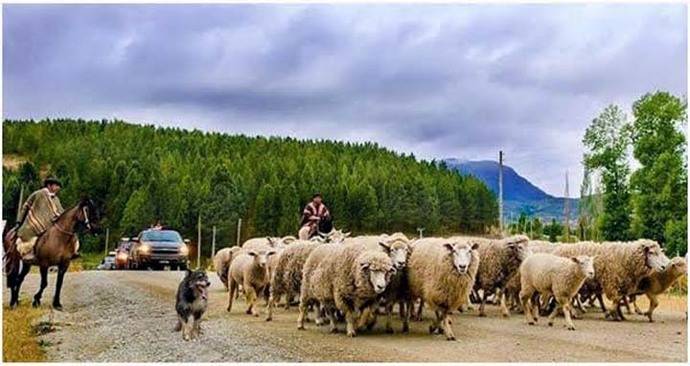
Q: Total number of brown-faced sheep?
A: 0